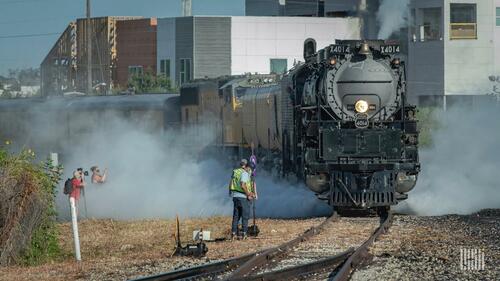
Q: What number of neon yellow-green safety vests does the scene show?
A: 1